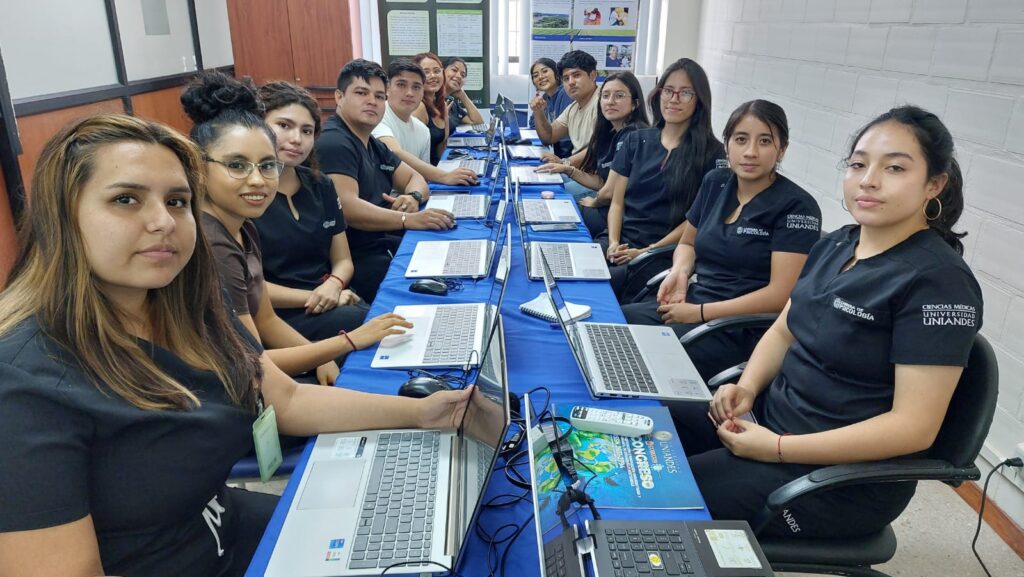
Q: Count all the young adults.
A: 13